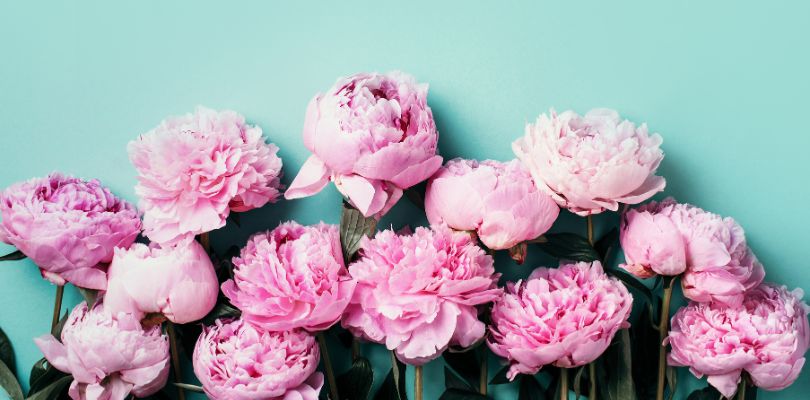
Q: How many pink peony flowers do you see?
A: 13